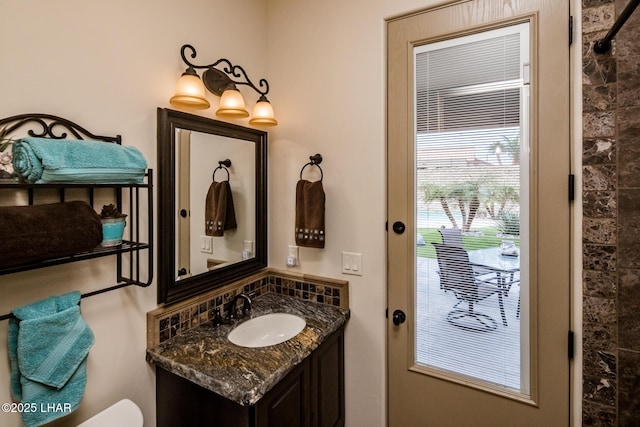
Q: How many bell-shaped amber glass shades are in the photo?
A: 3